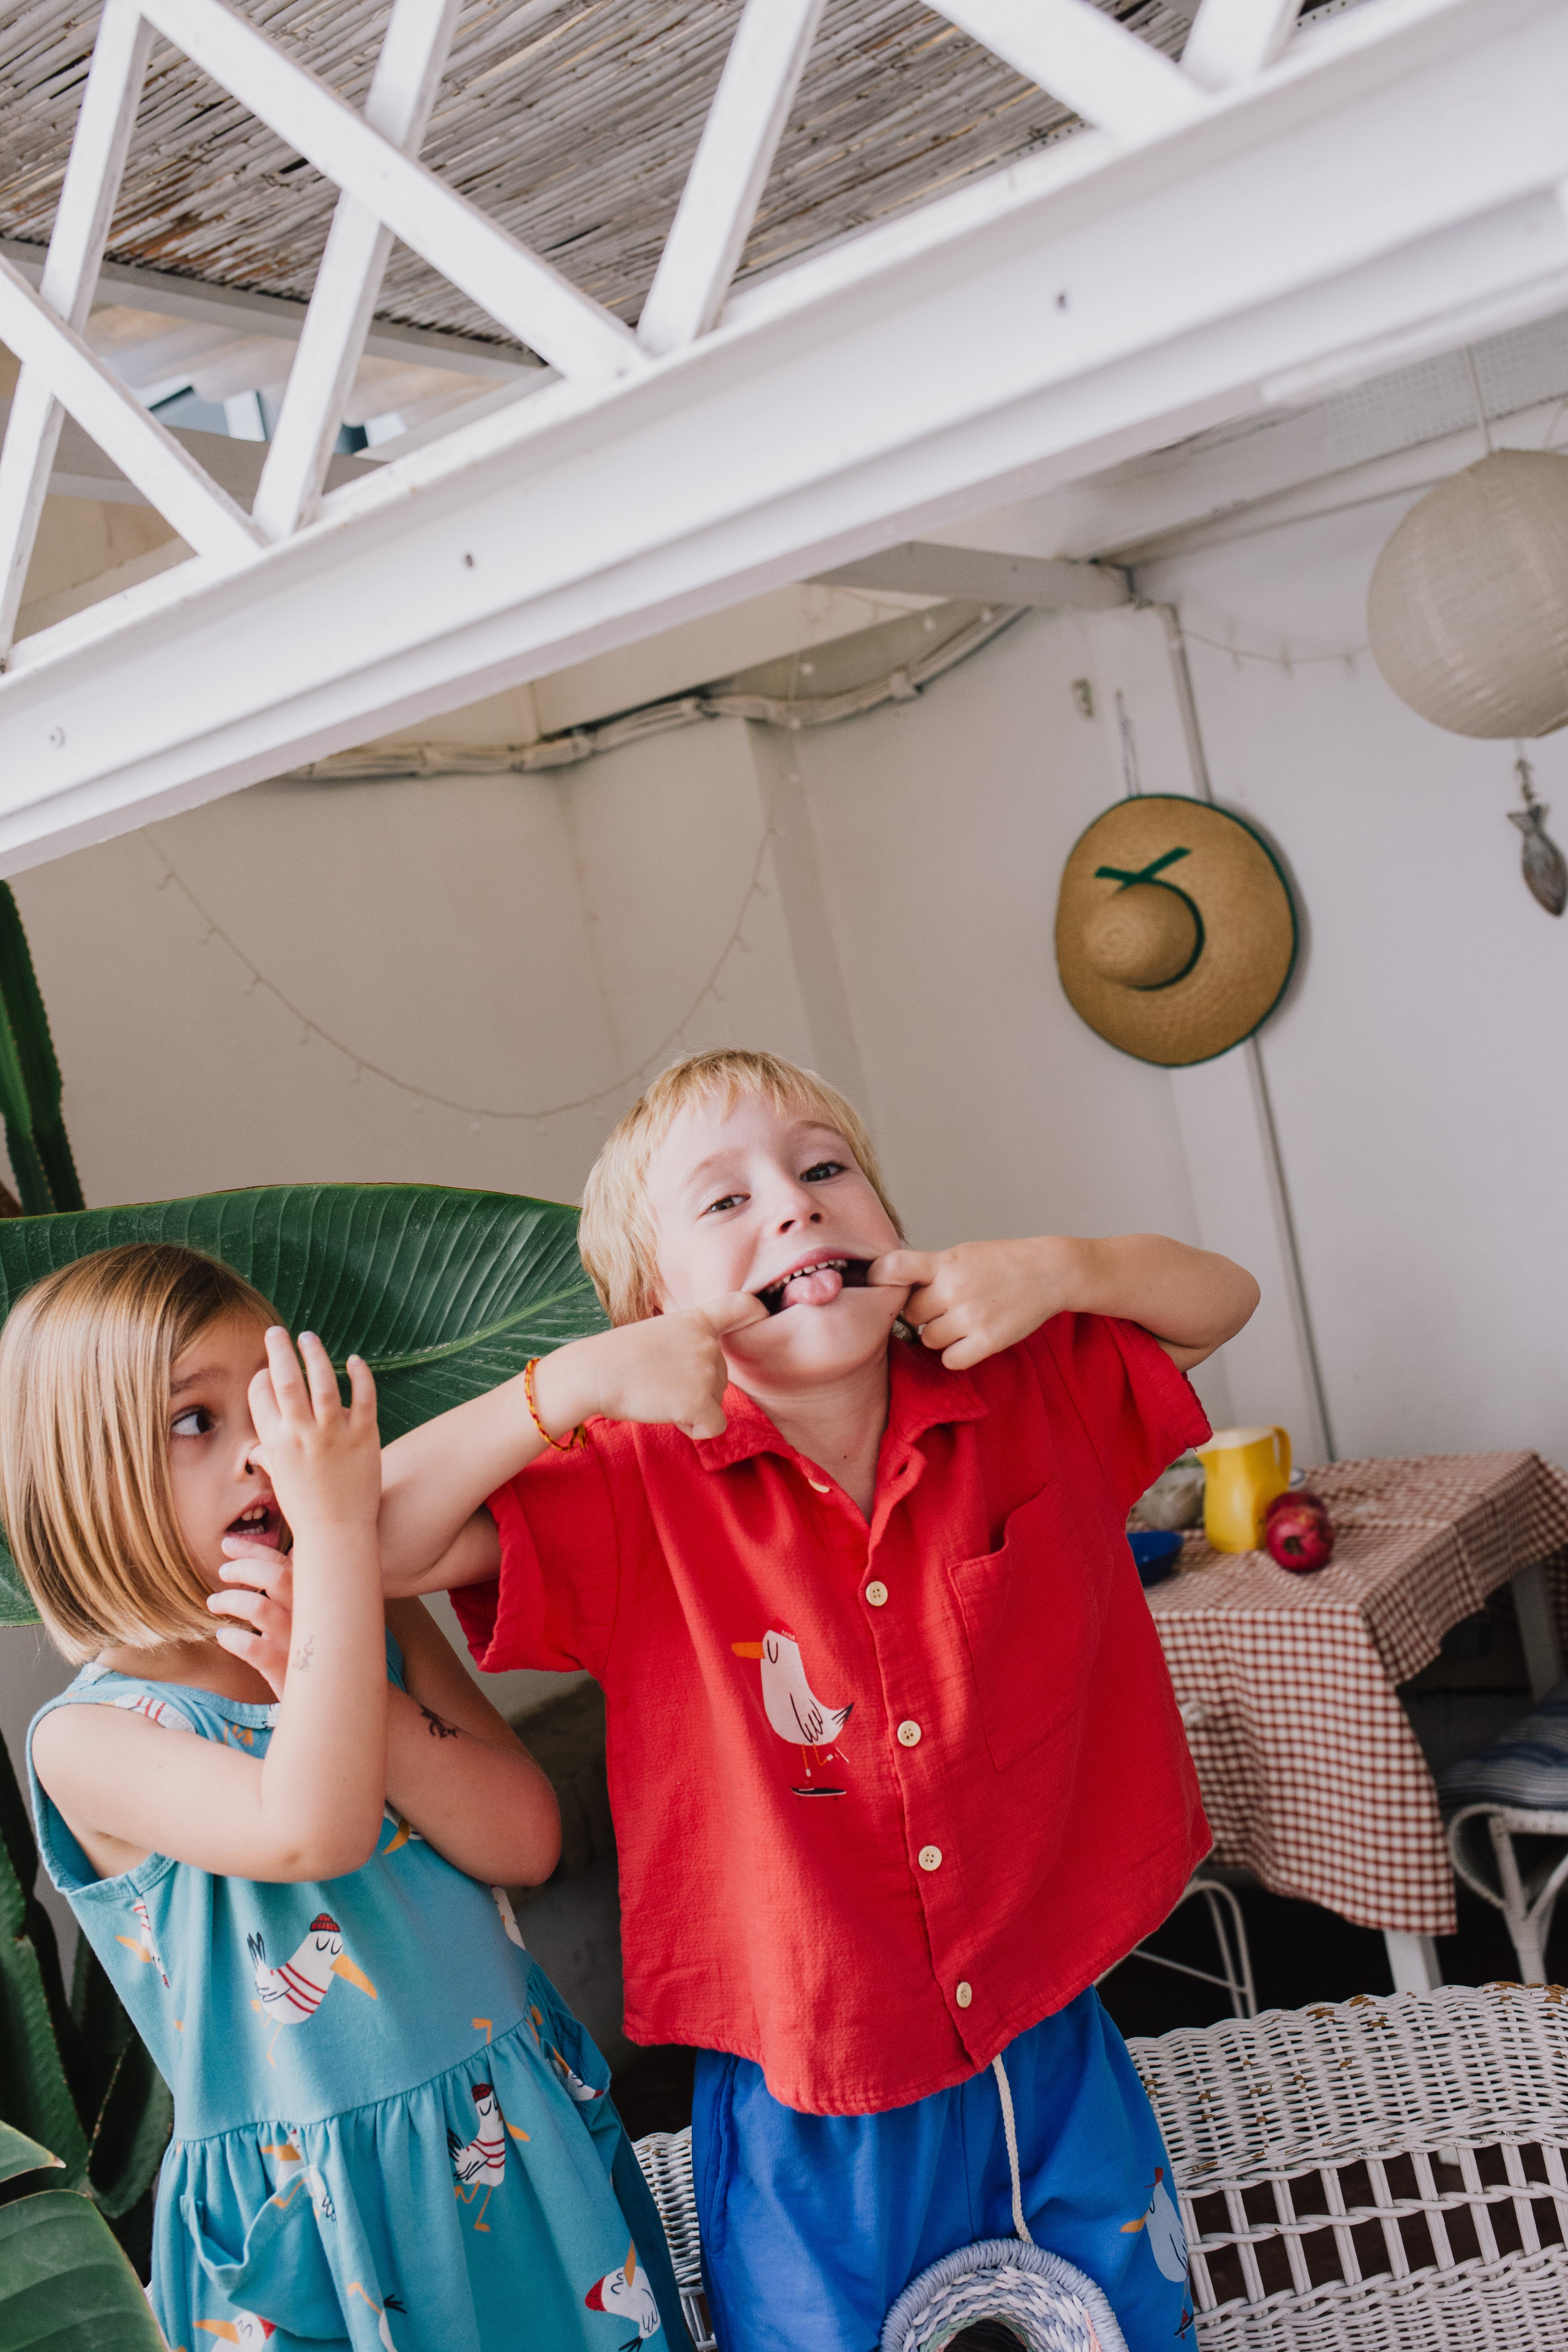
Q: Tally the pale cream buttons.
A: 5